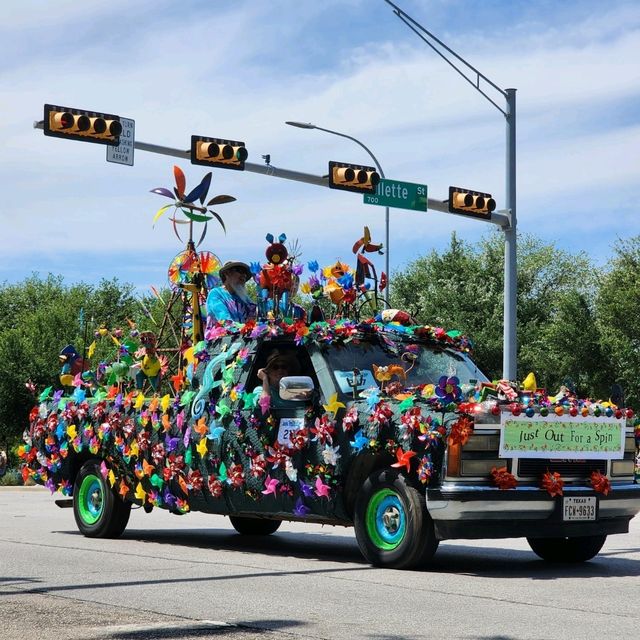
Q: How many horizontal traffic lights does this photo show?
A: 4